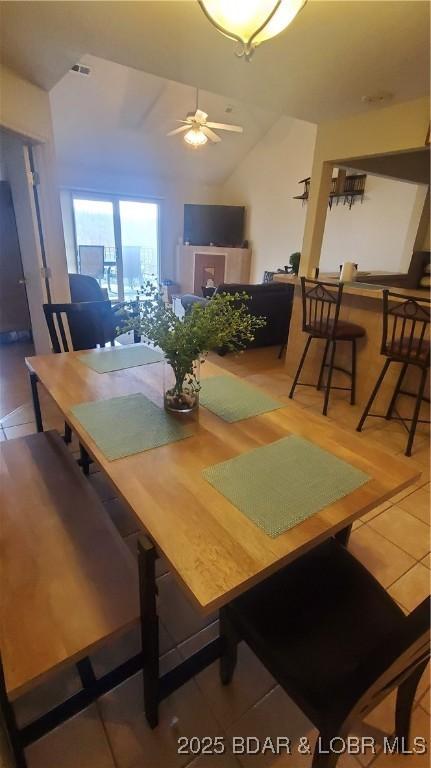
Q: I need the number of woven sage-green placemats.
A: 4